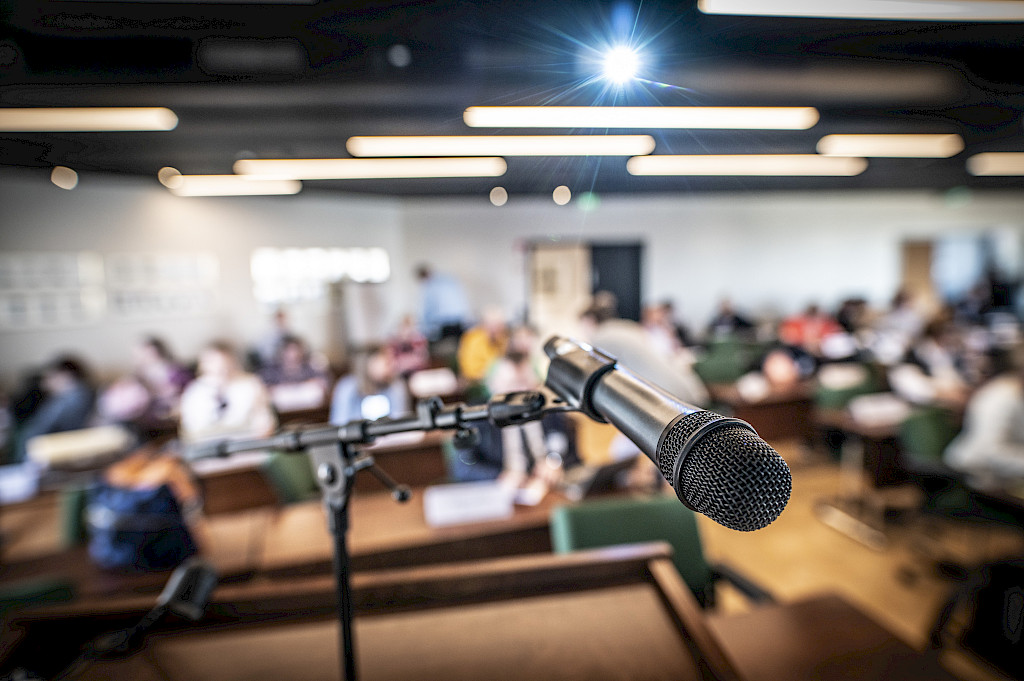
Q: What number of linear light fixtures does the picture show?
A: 9